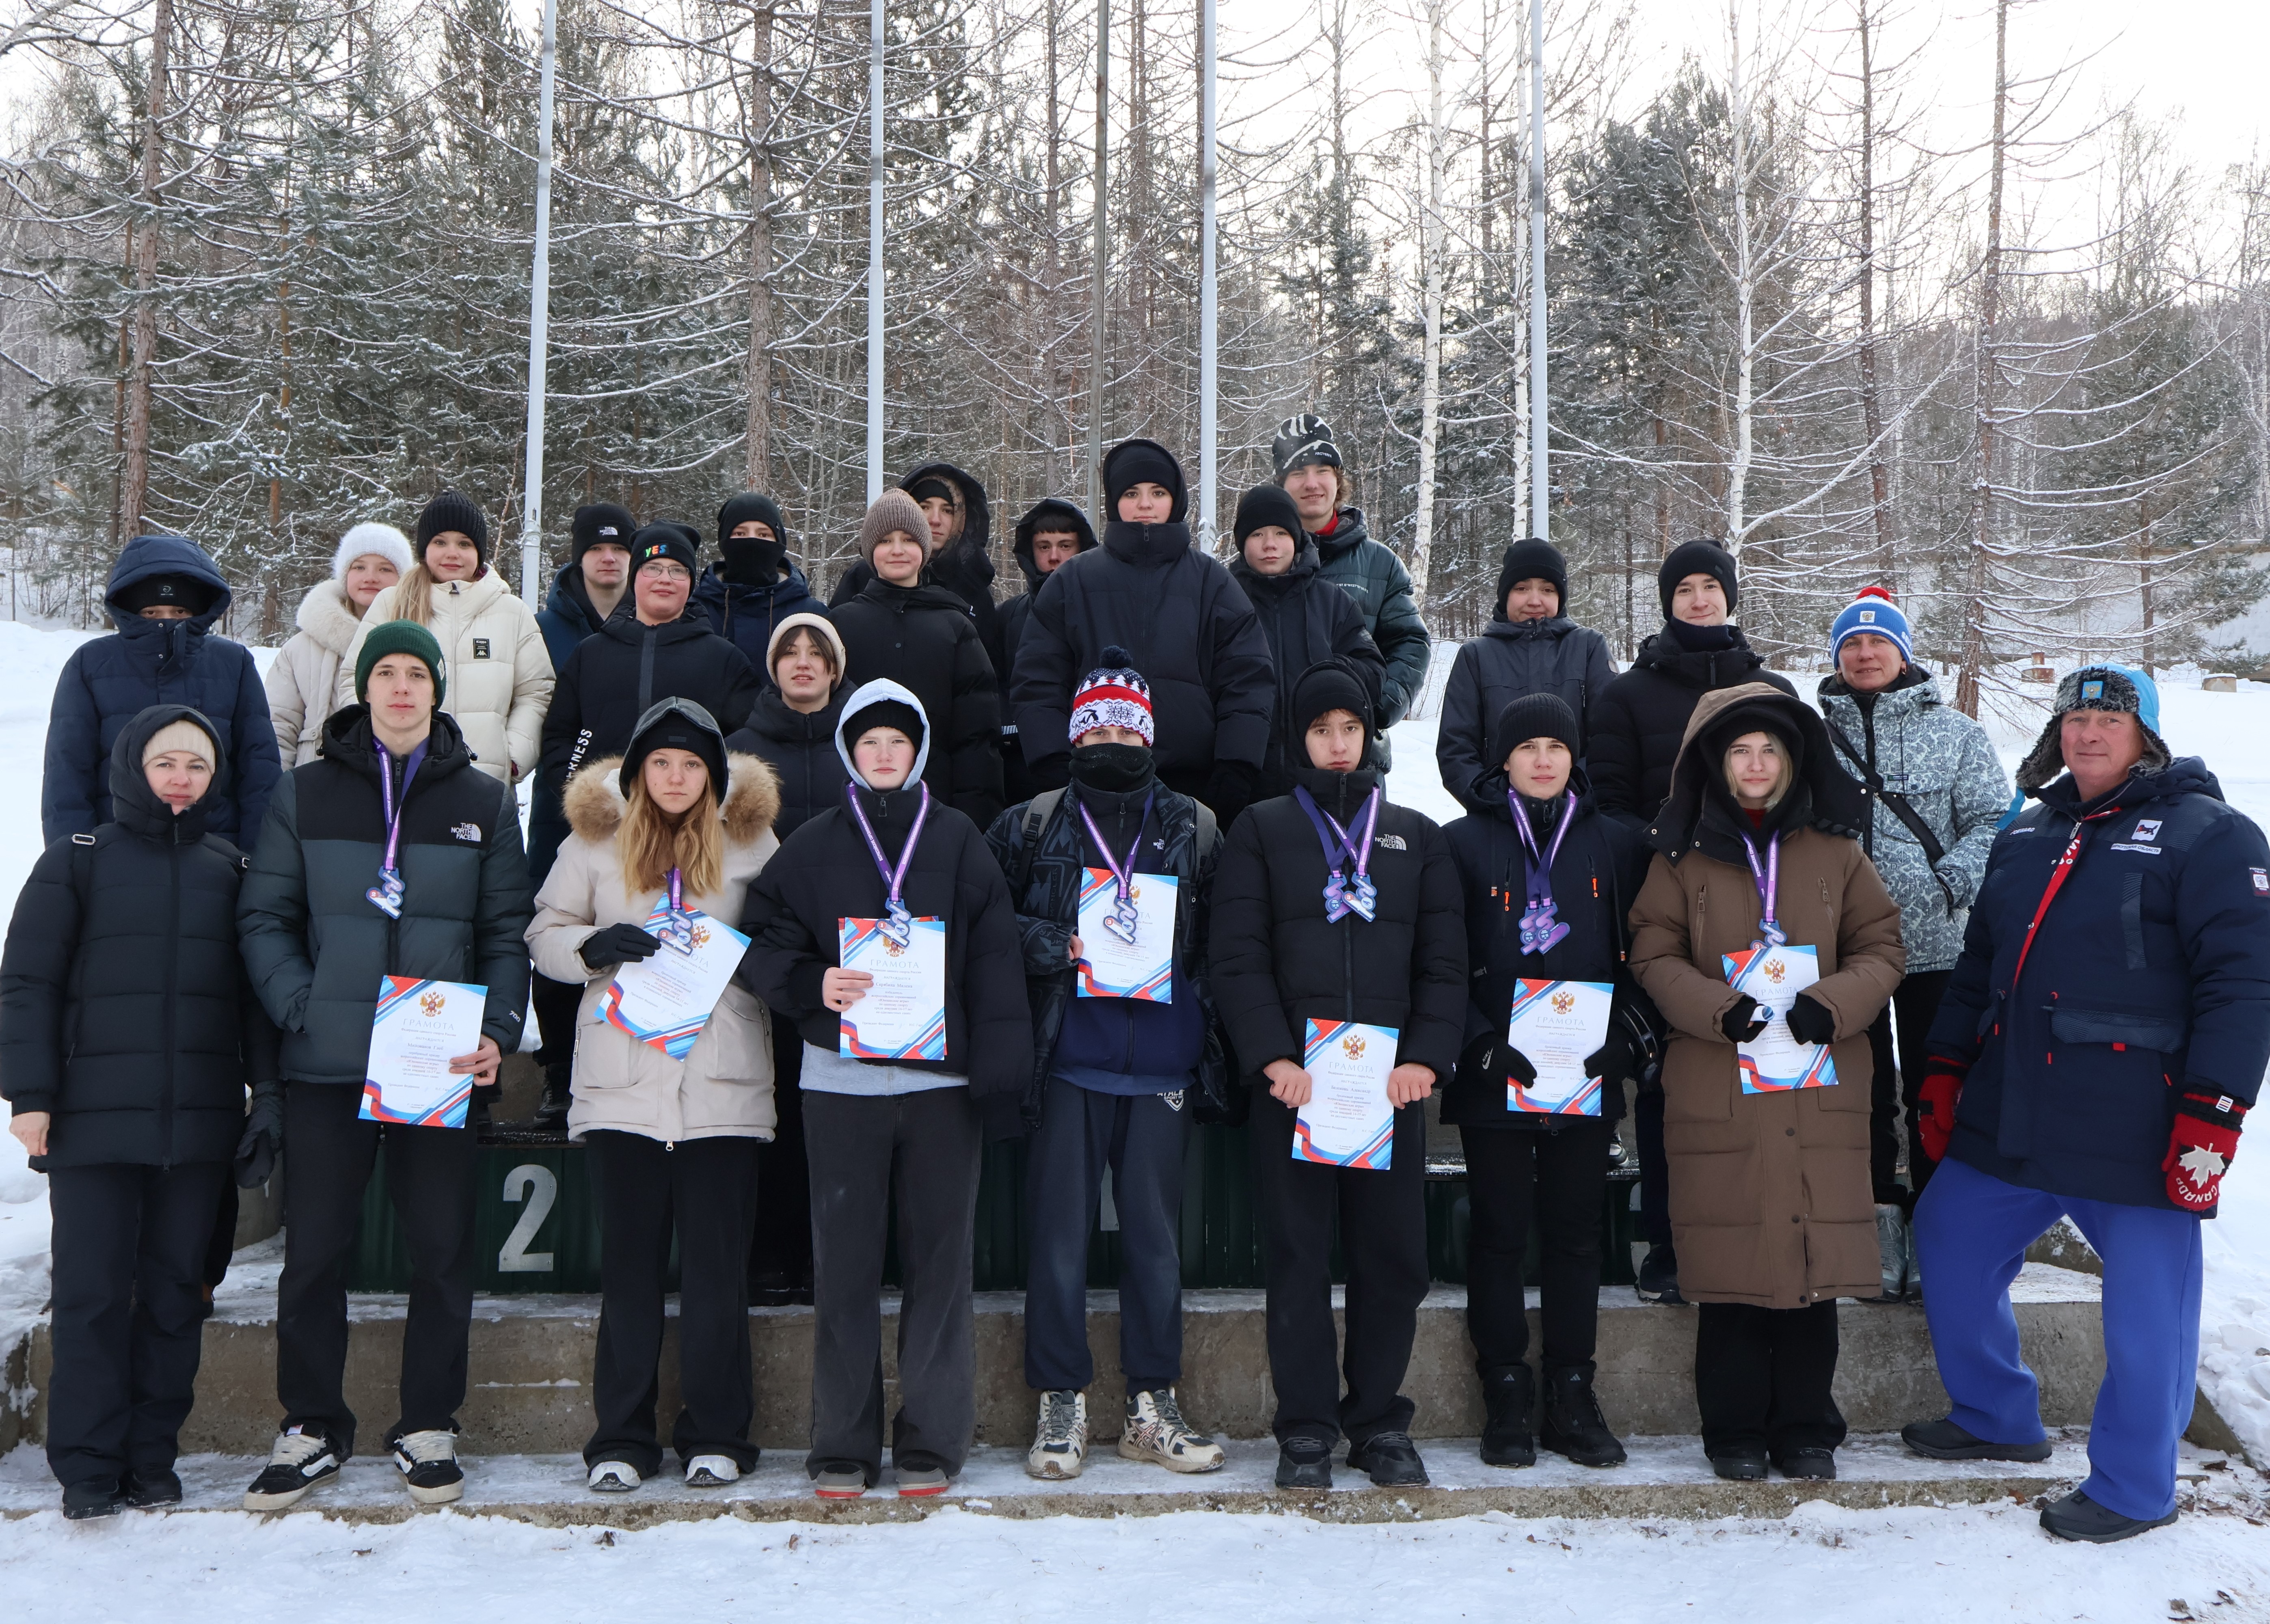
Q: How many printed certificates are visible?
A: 7